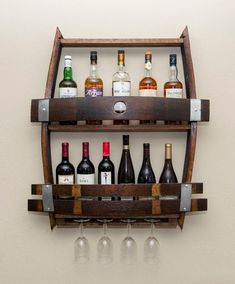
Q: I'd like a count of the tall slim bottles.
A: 11